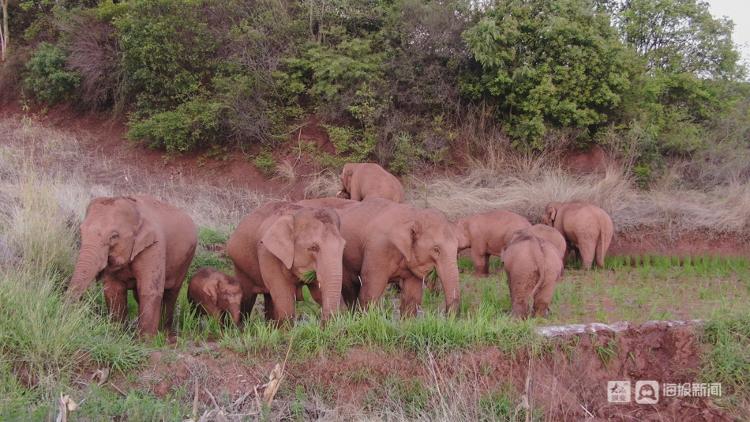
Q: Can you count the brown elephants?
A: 10